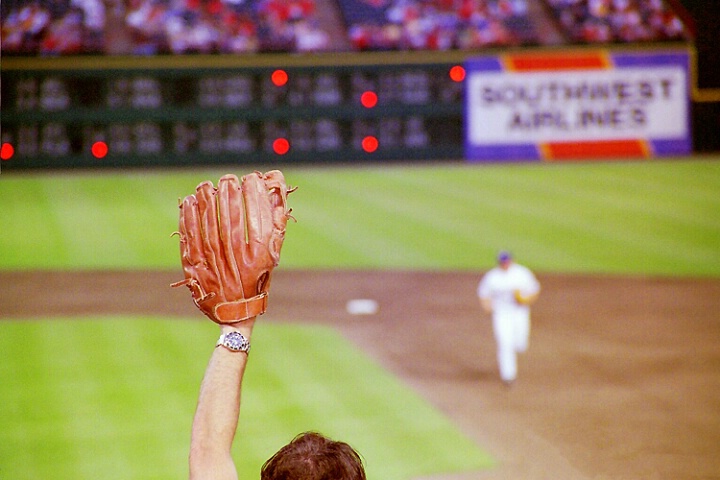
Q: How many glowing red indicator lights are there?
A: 7